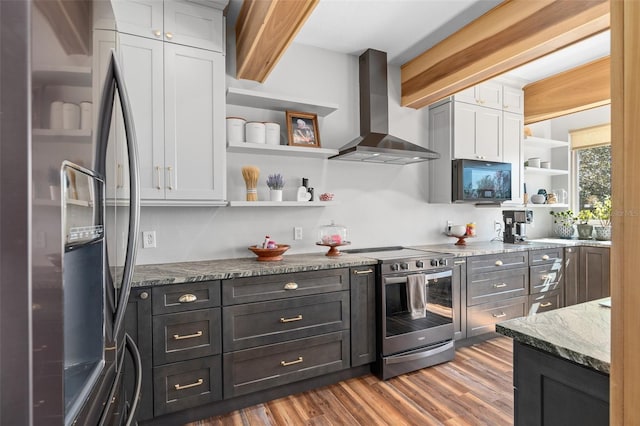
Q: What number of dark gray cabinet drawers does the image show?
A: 12